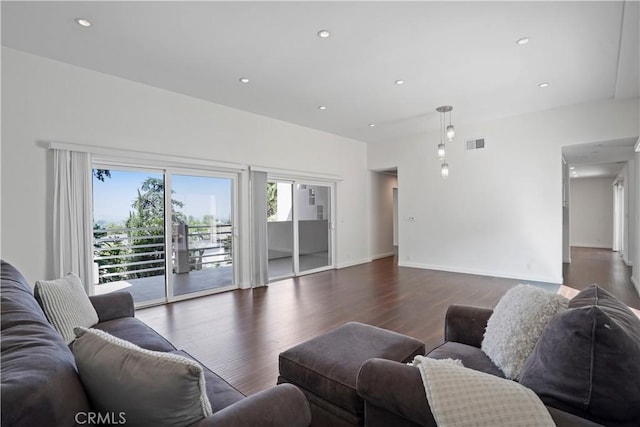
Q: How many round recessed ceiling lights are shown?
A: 8